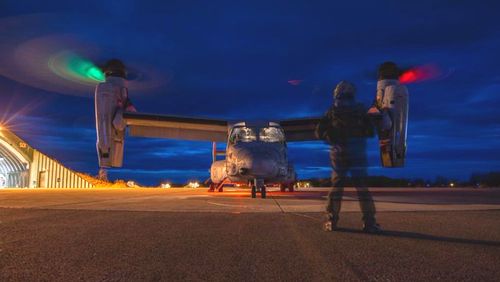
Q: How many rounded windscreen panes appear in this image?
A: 2